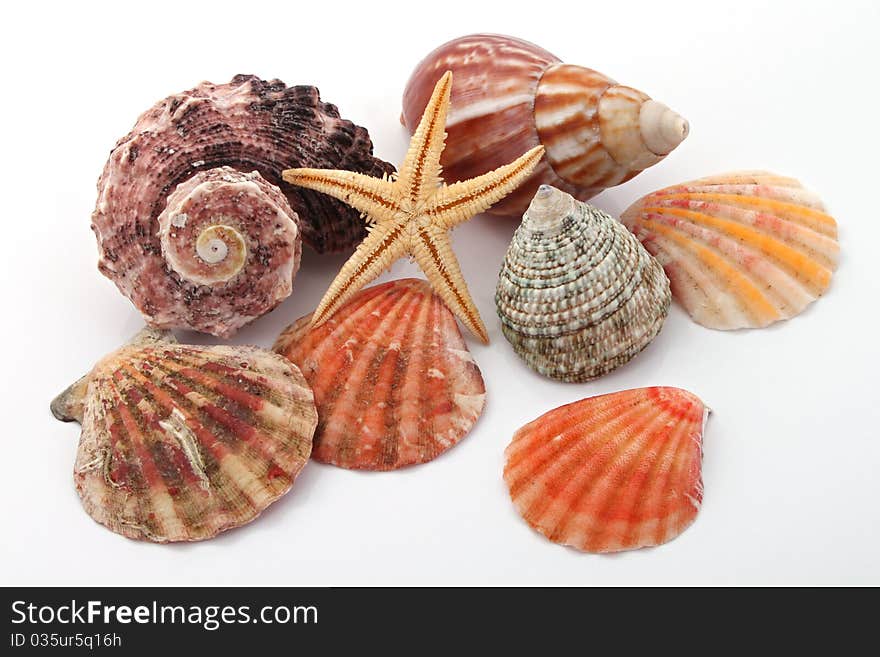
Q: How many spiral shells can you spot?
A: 3